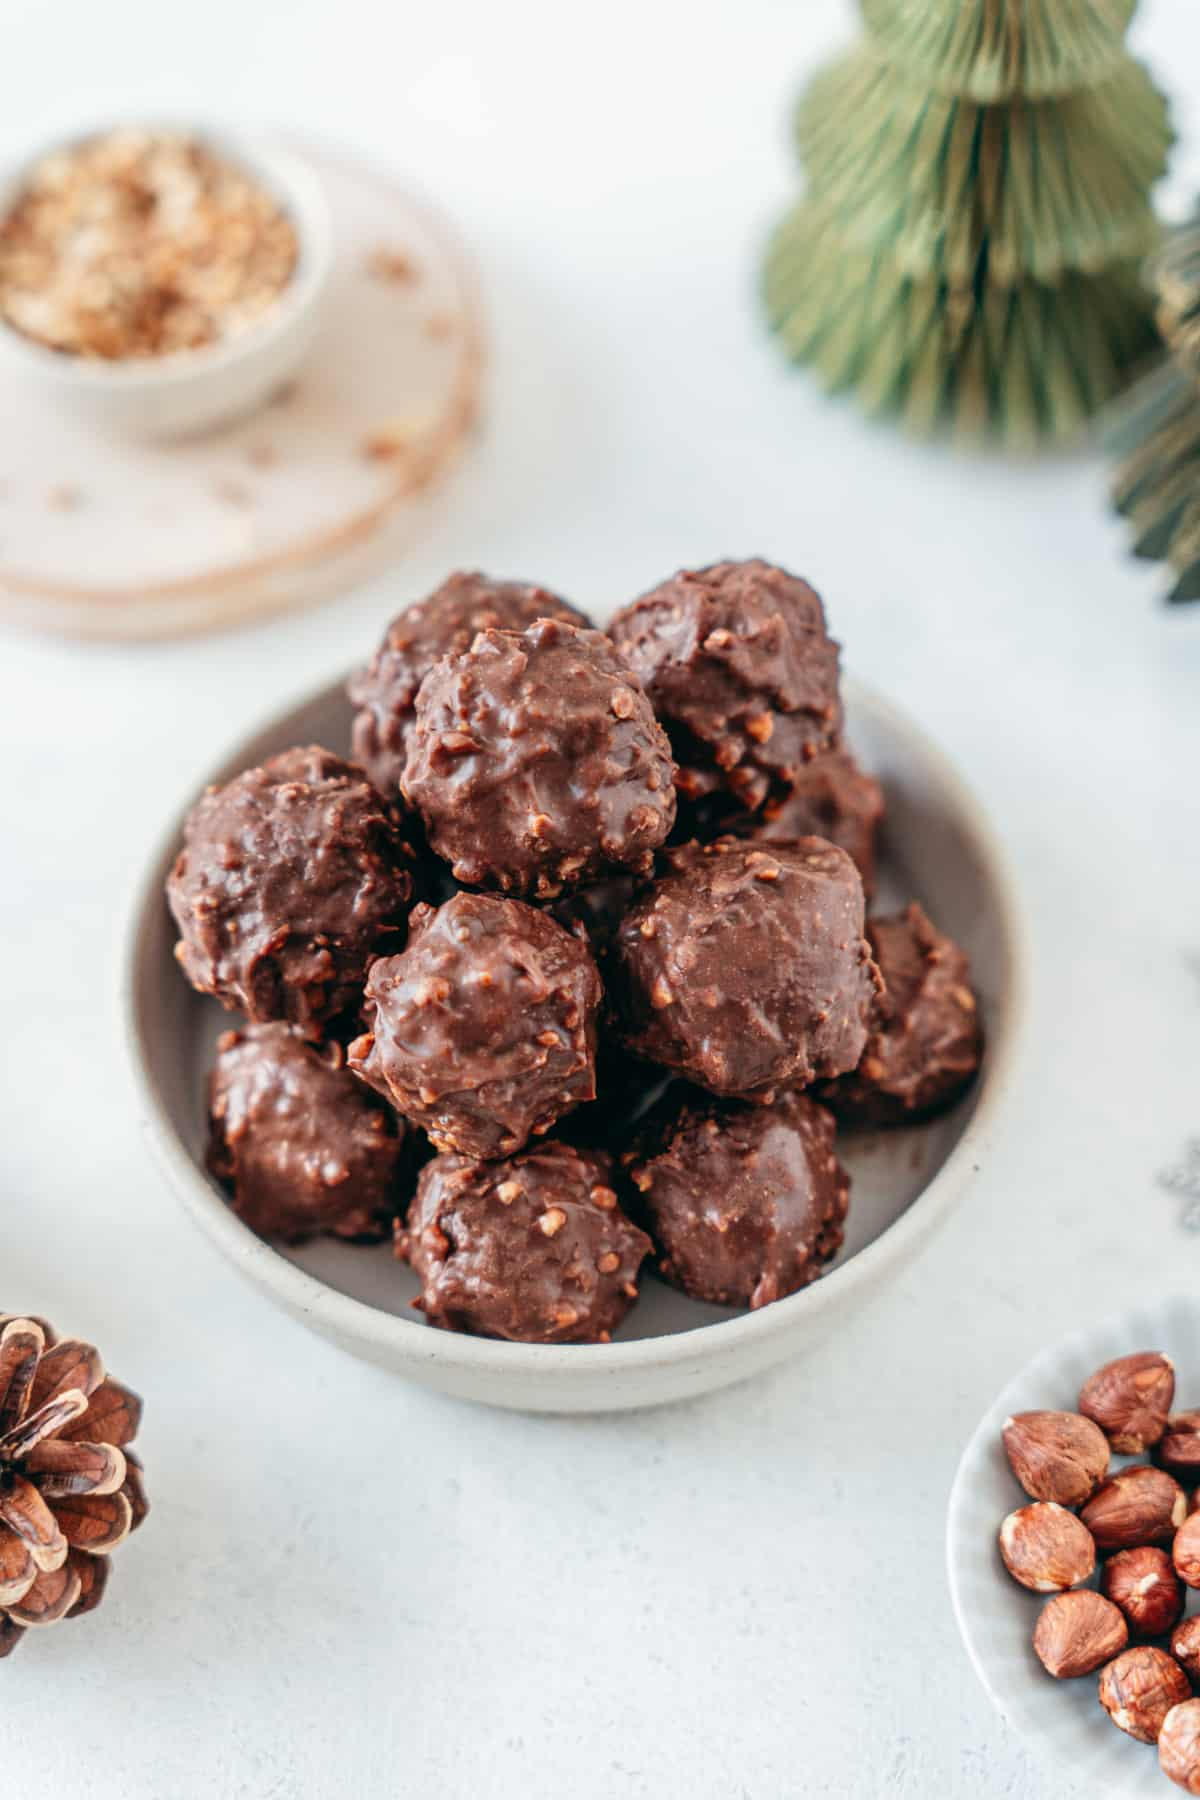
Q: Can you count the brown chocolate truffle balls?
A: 11